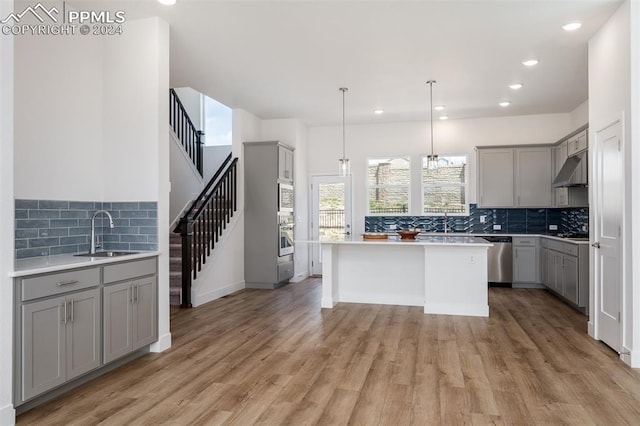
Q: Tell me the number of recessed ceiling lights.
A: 8